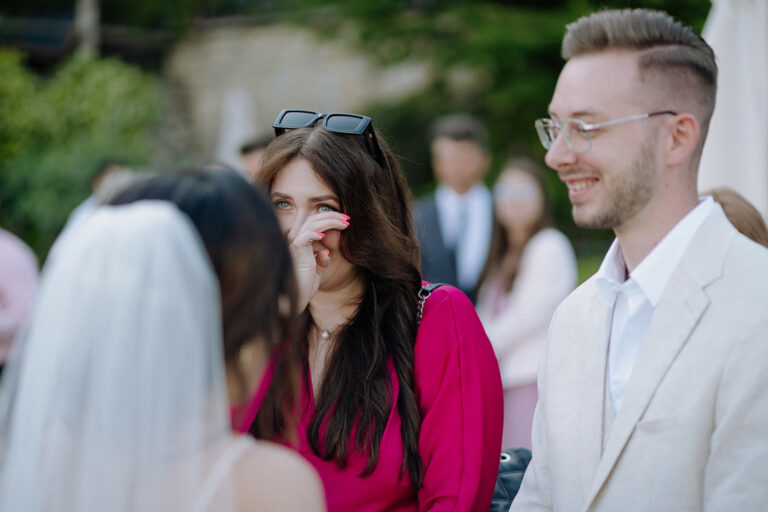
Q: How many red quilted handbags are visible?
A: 0